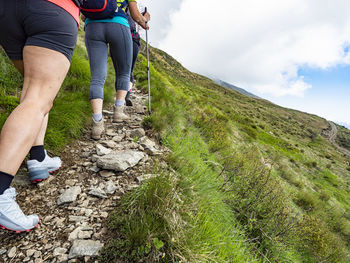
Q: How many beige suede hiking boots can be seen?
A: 2